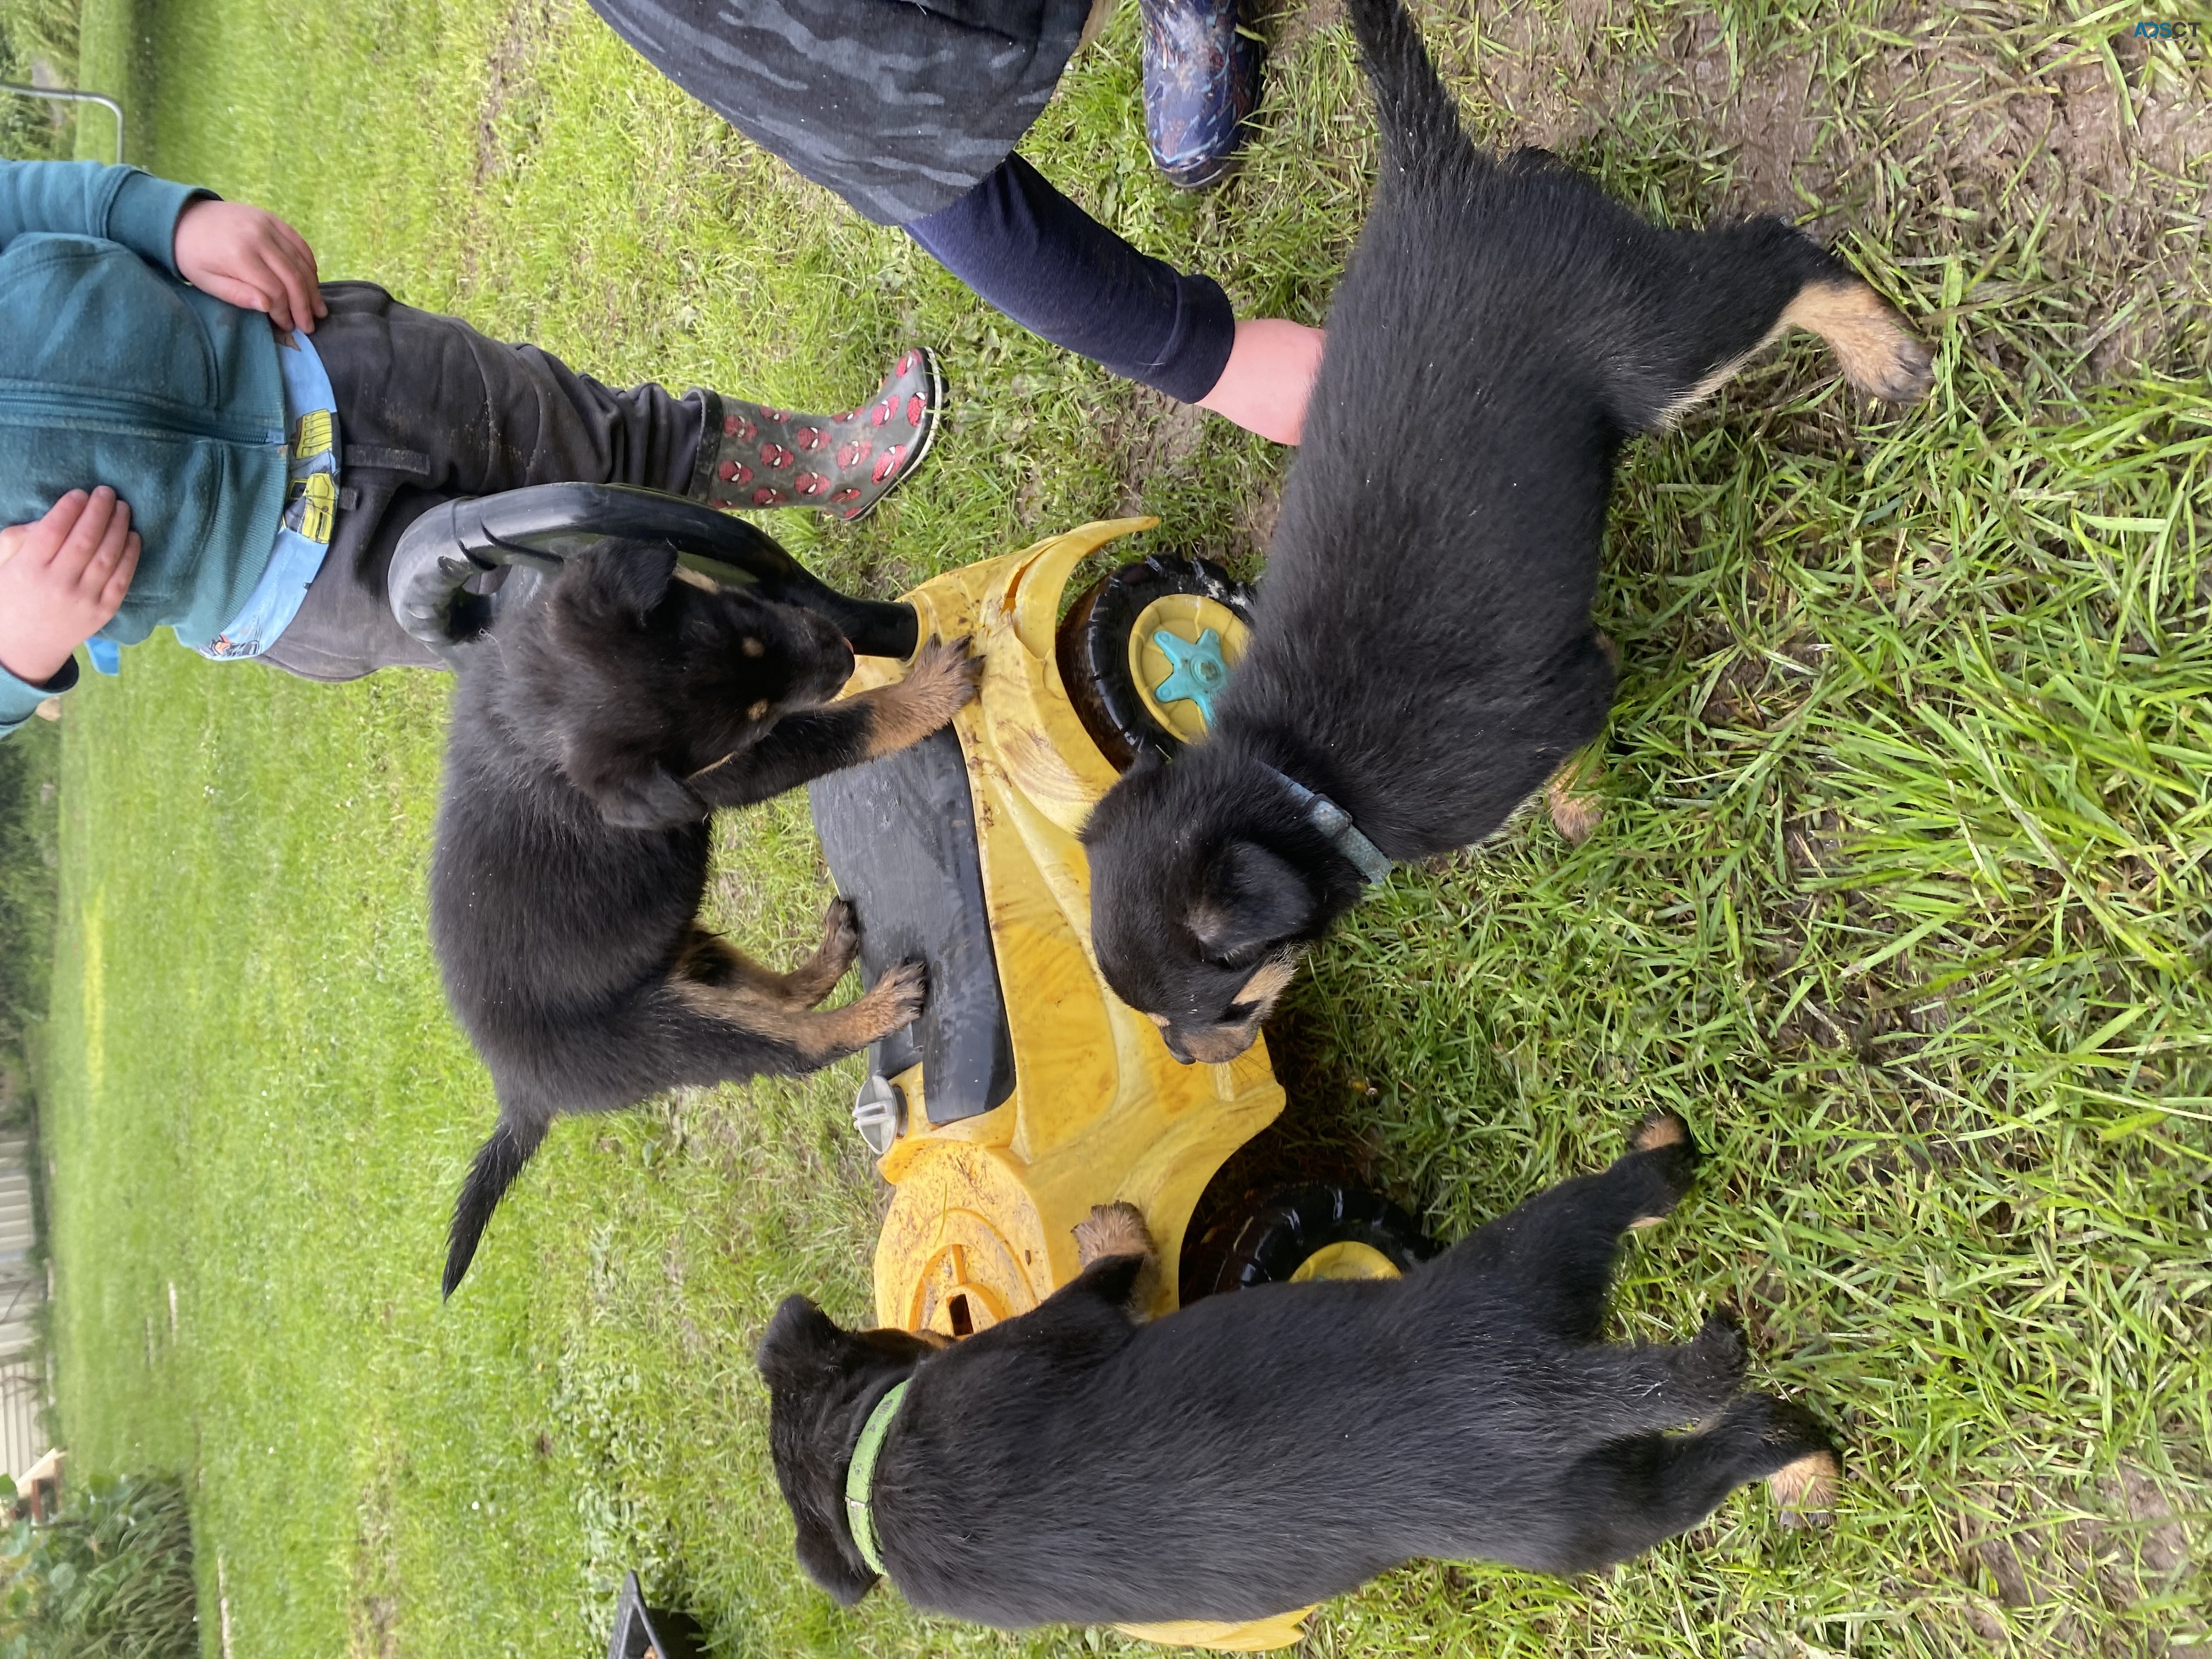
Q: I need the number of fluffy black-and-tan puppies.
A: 3